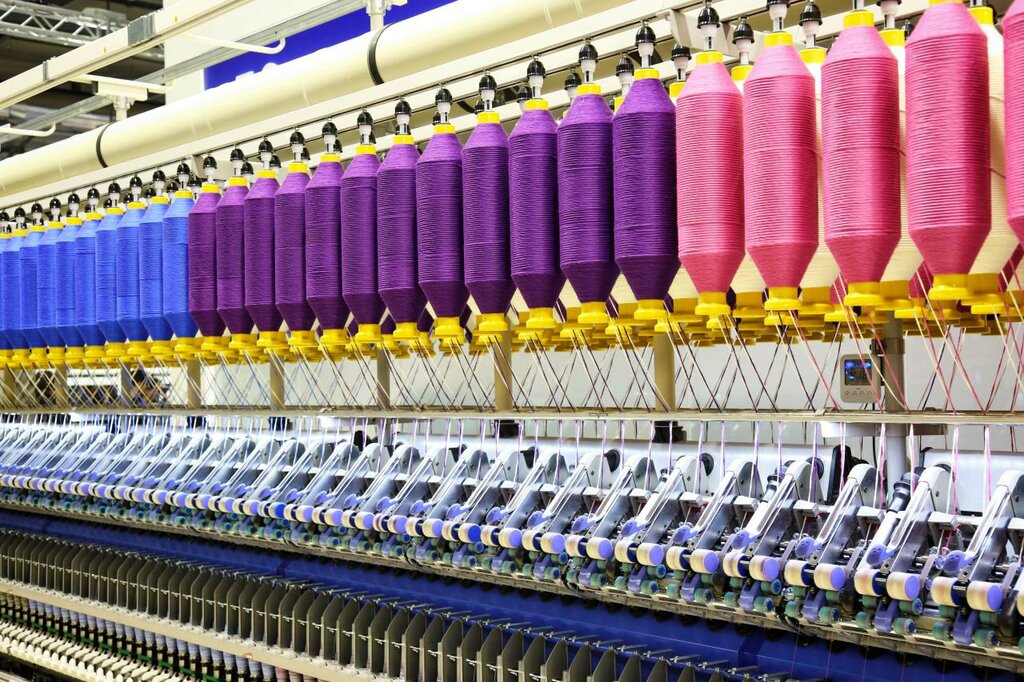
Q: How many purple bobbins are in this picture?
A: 12